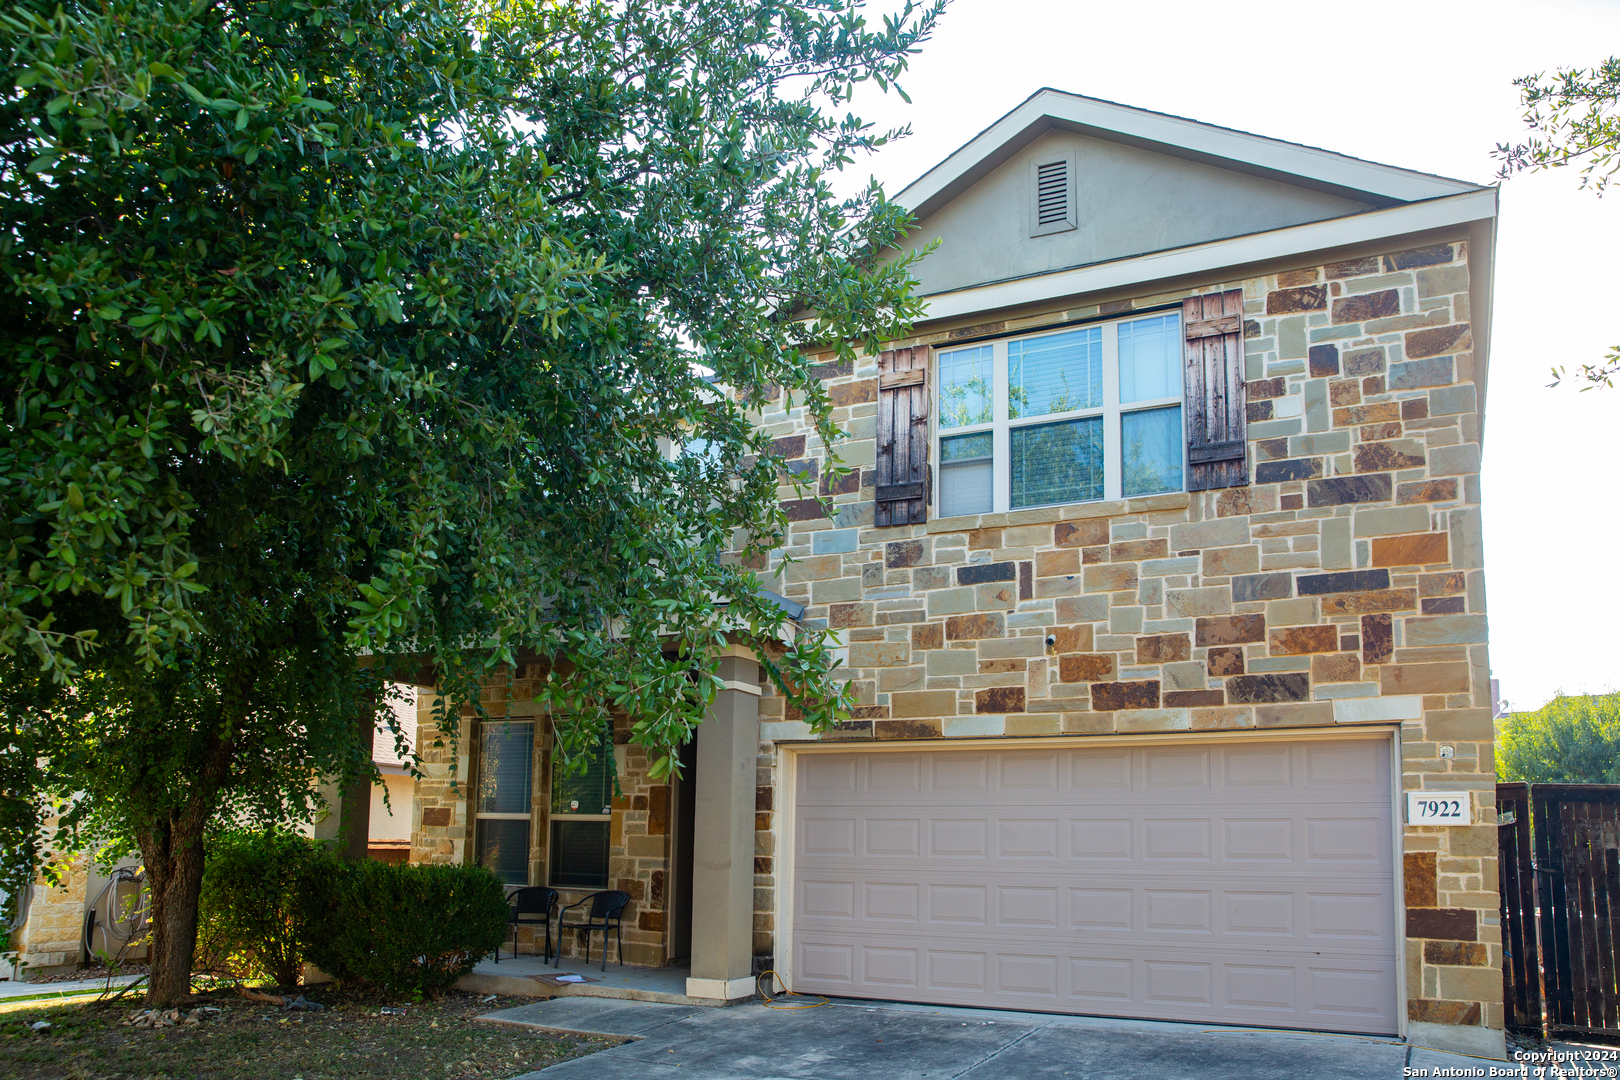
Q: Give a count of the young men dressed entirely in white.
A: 0